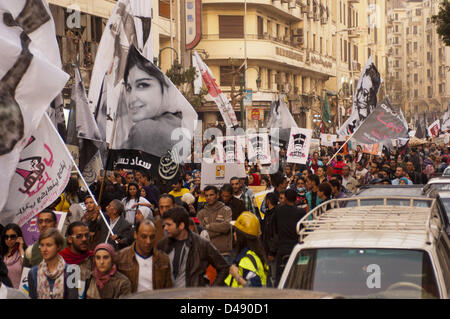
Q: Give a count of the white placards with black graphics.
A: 3